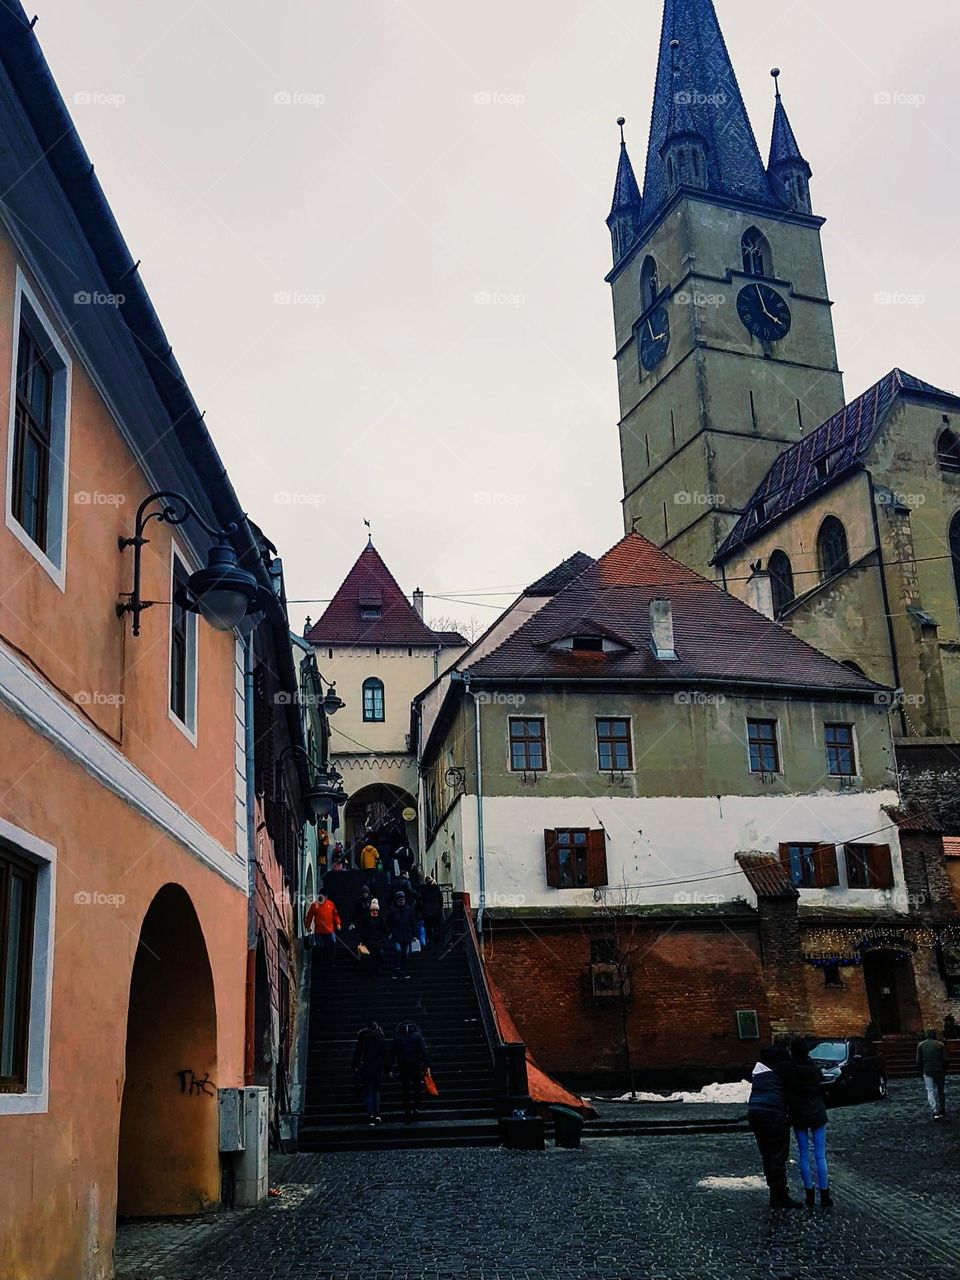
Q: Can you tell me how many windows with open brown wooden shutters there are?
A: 3